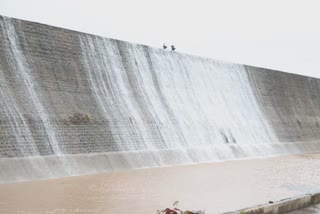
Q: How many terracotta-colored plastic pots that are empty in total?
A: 0